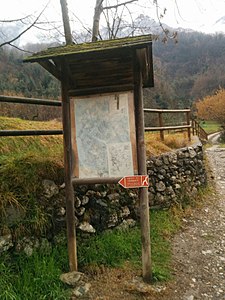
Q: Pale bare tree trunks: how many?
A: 2